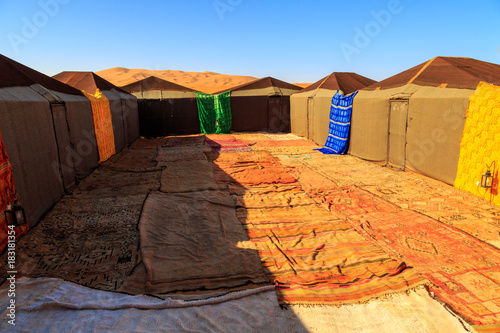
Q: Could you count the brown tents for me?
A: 6